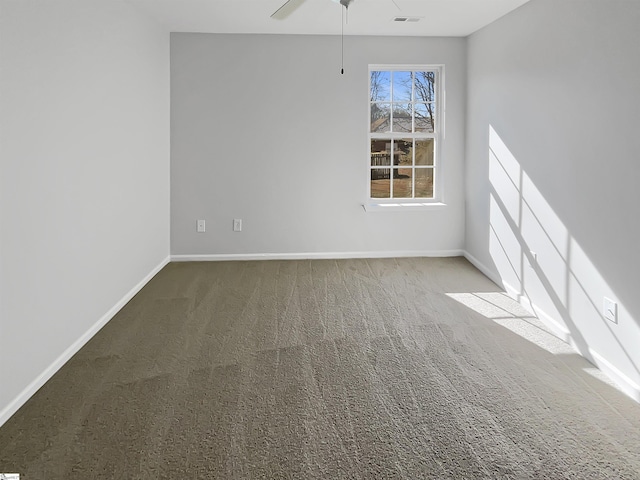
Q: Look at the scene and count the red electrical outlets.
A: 0